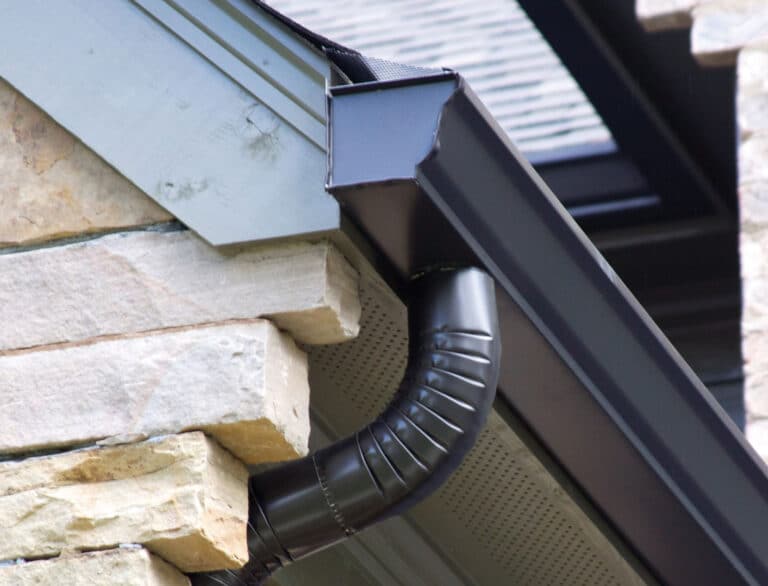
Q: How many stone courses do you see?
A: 5